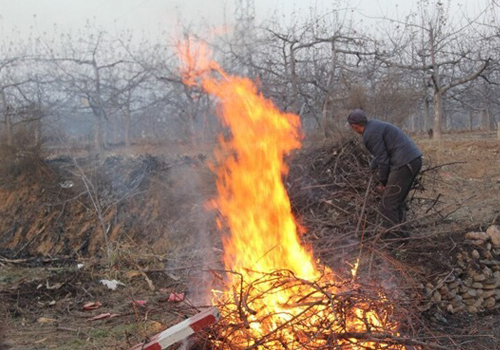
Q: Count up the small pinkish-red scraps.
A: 4